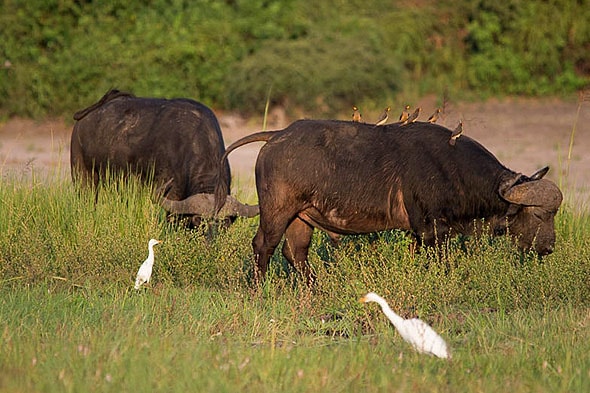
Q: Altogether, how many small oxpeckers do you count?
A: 6